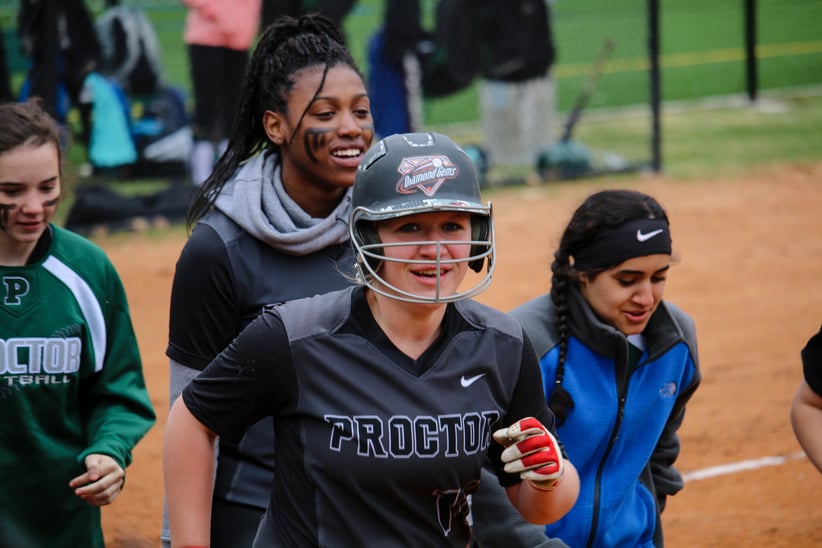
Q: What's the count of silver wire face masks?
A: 1